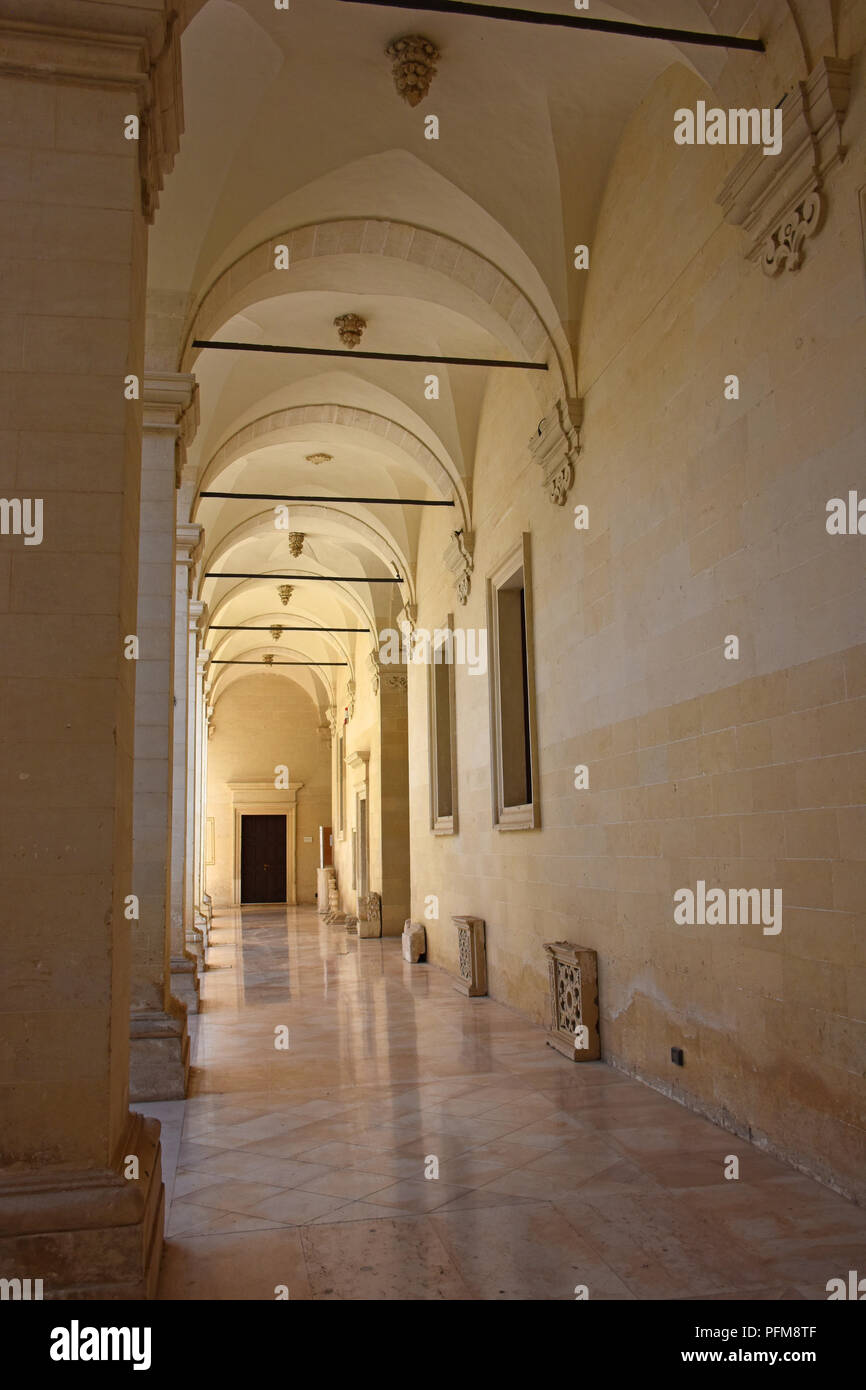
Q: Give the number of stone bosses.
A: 7